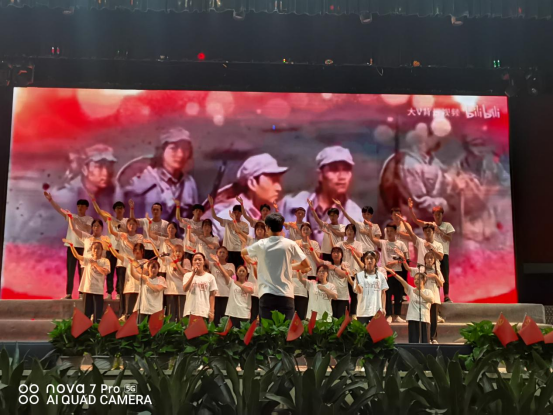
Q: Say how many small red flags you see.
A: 14